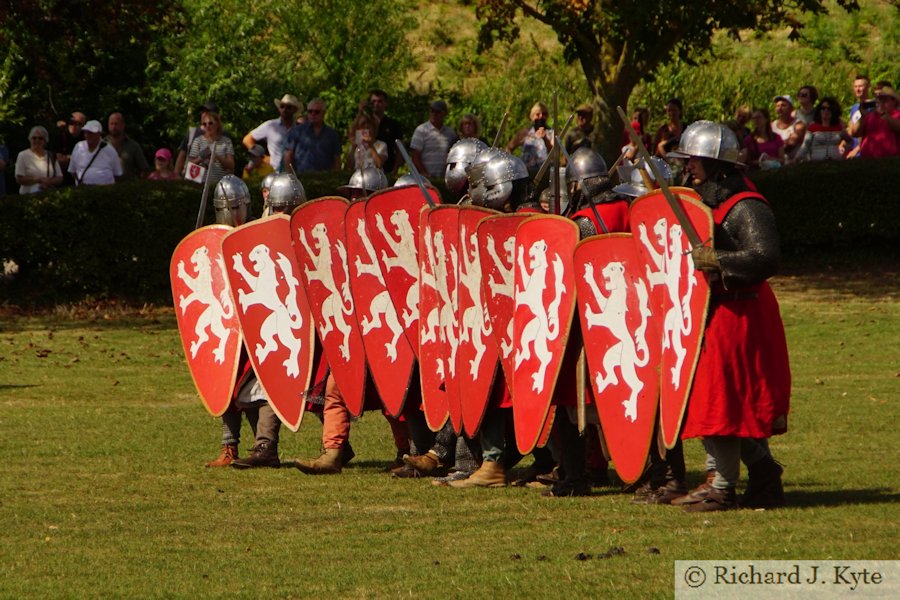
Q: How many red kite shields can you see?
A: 13